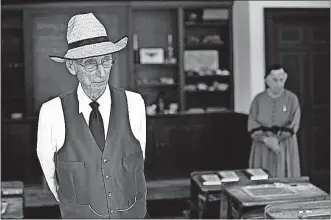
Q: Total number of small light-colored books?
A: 3